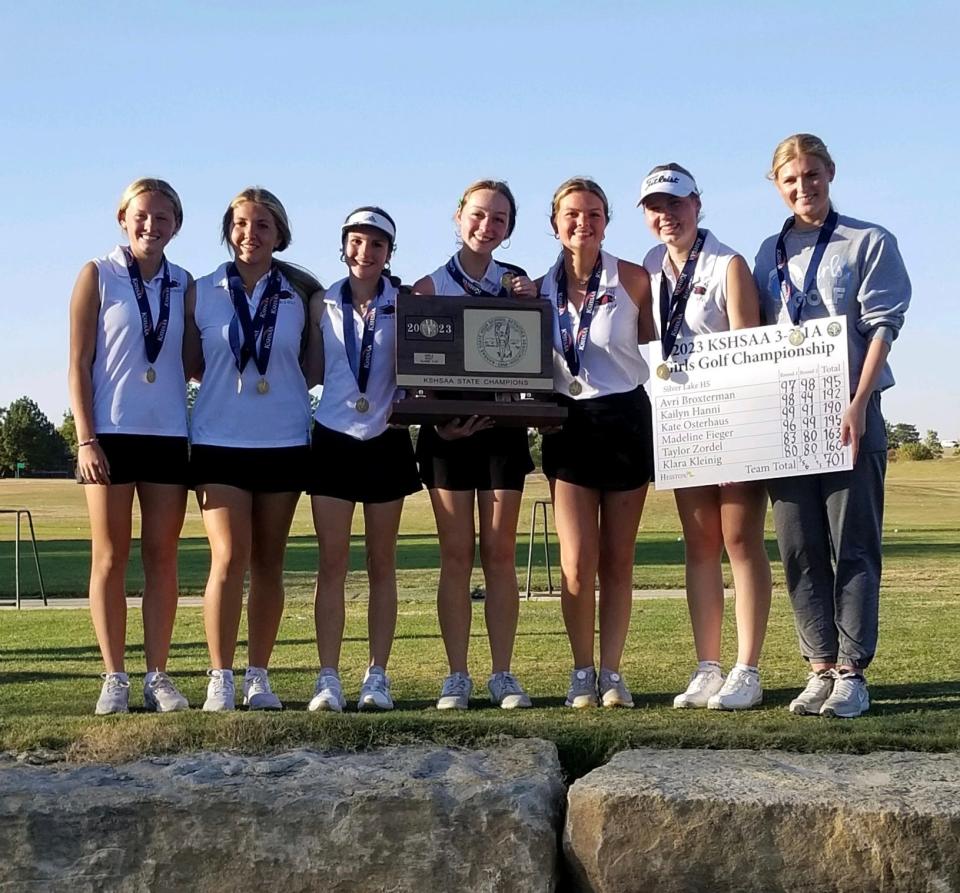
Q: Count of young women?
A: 7